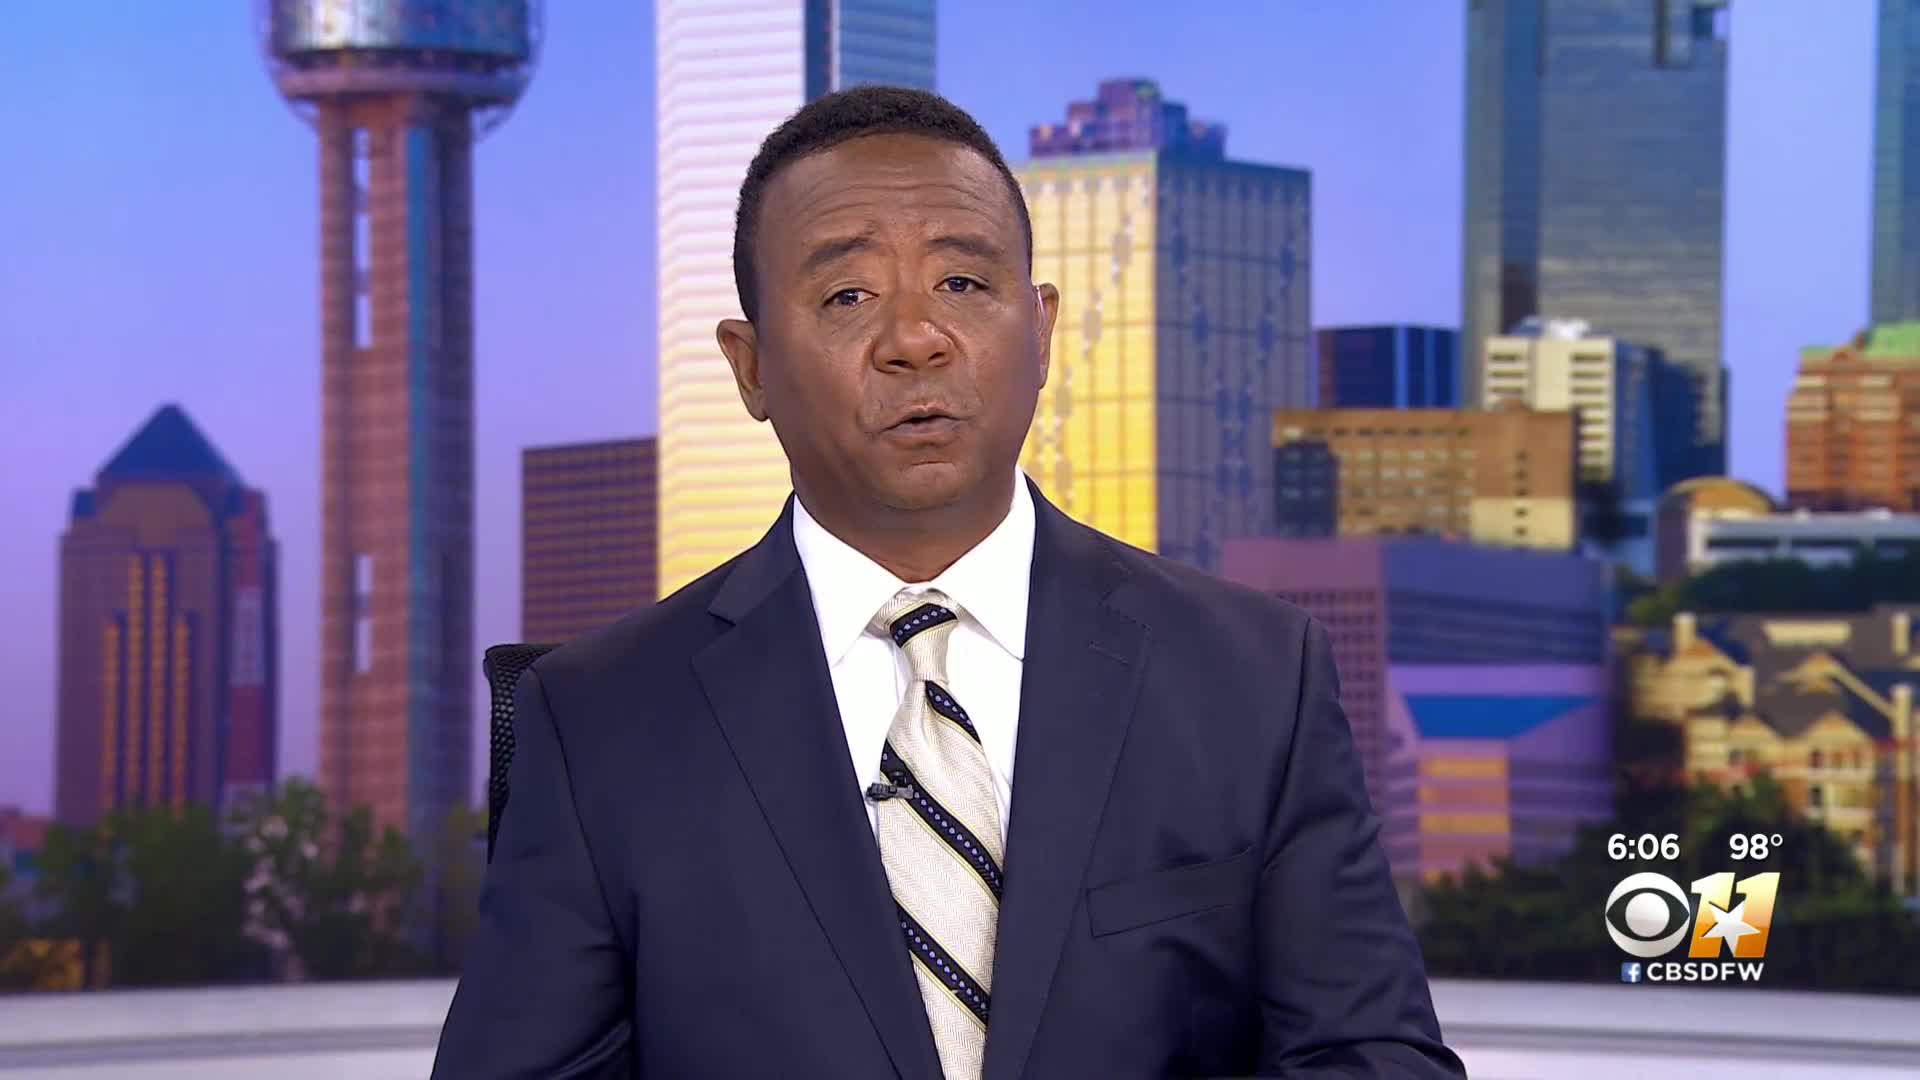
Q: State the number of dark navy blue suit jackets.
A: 1